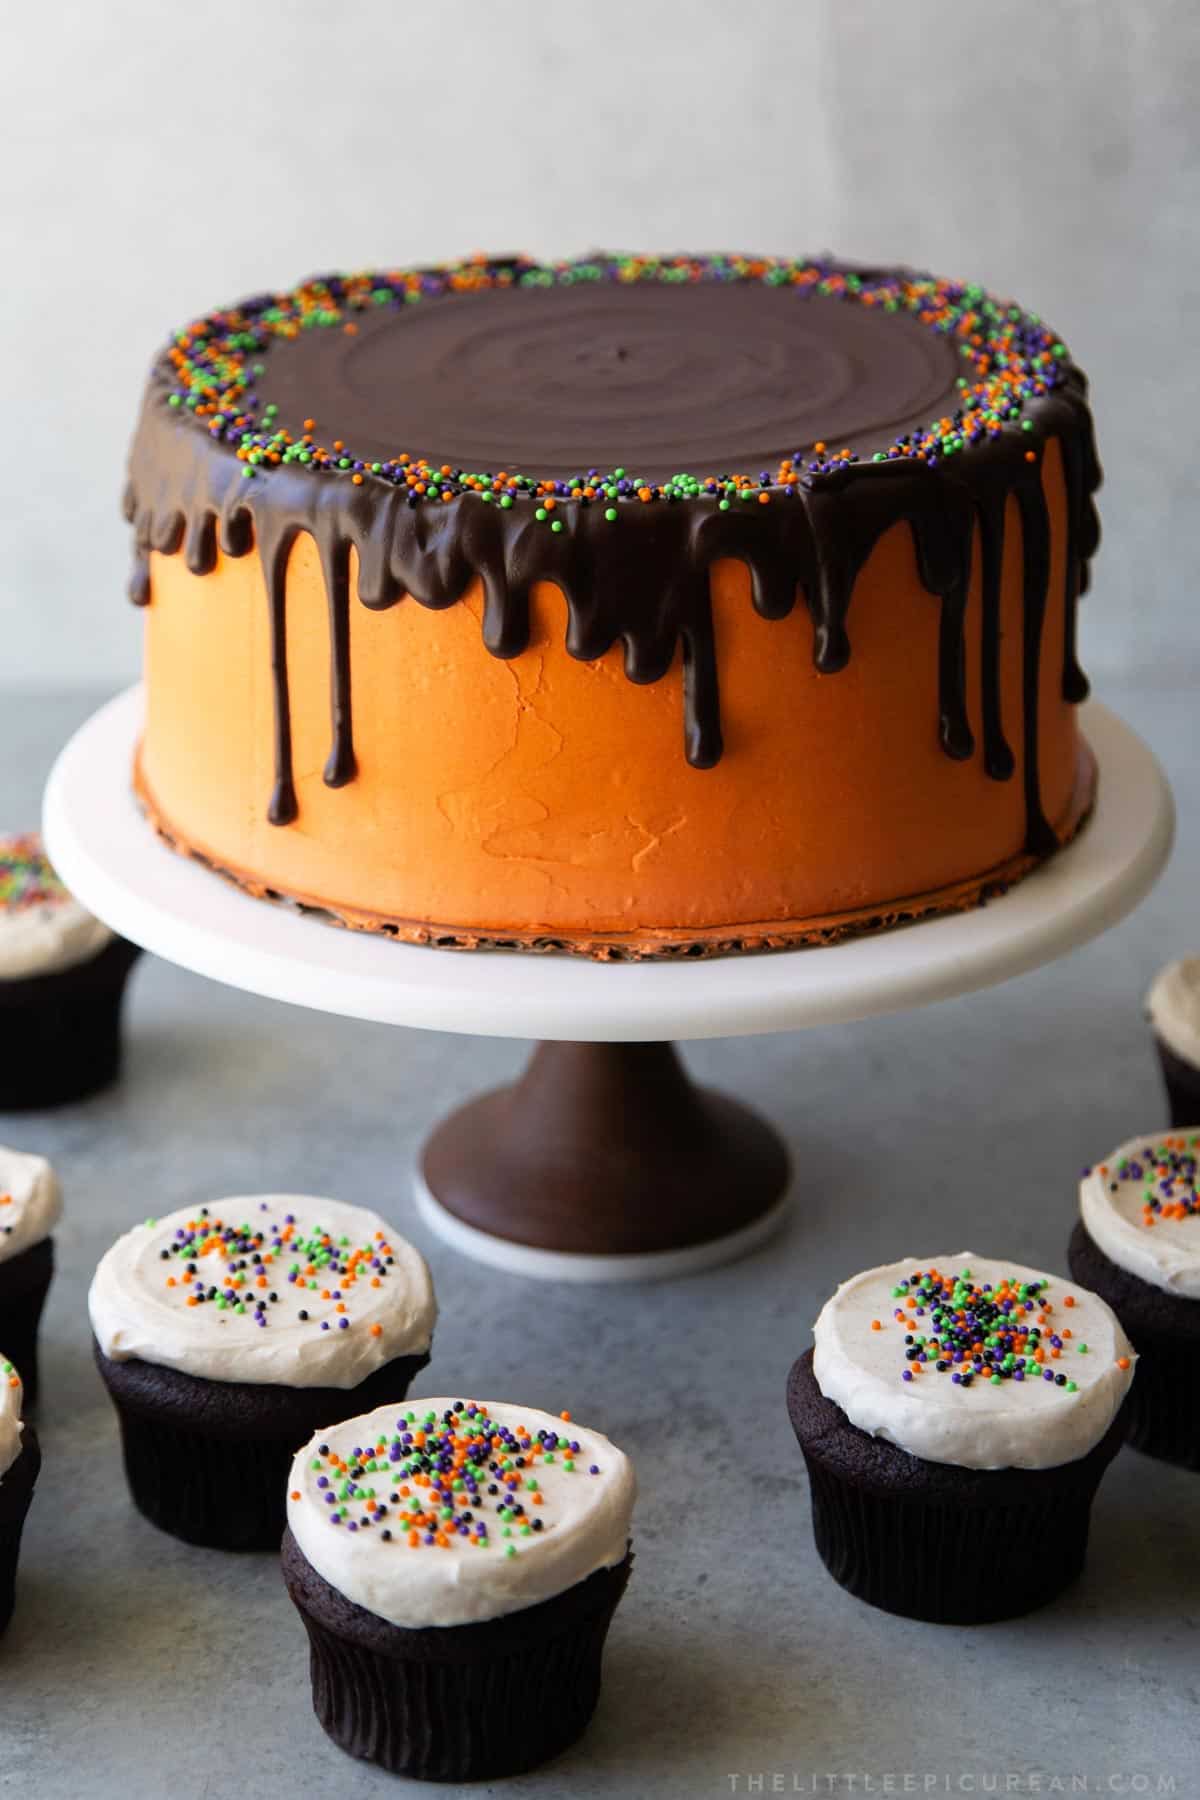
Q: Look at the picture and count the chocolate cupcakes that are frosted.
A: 8